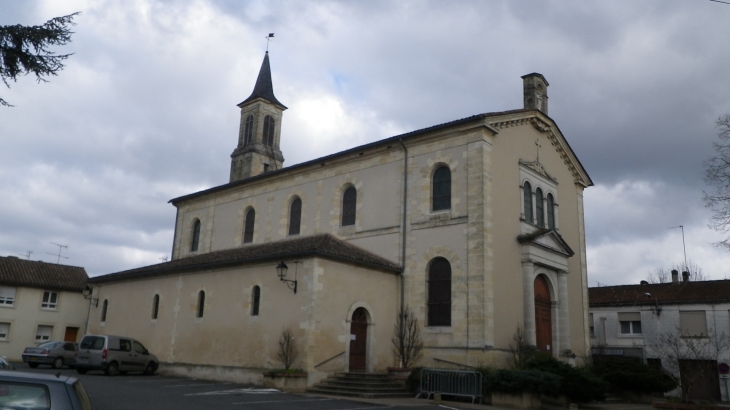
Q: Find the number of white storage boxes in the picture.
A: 0